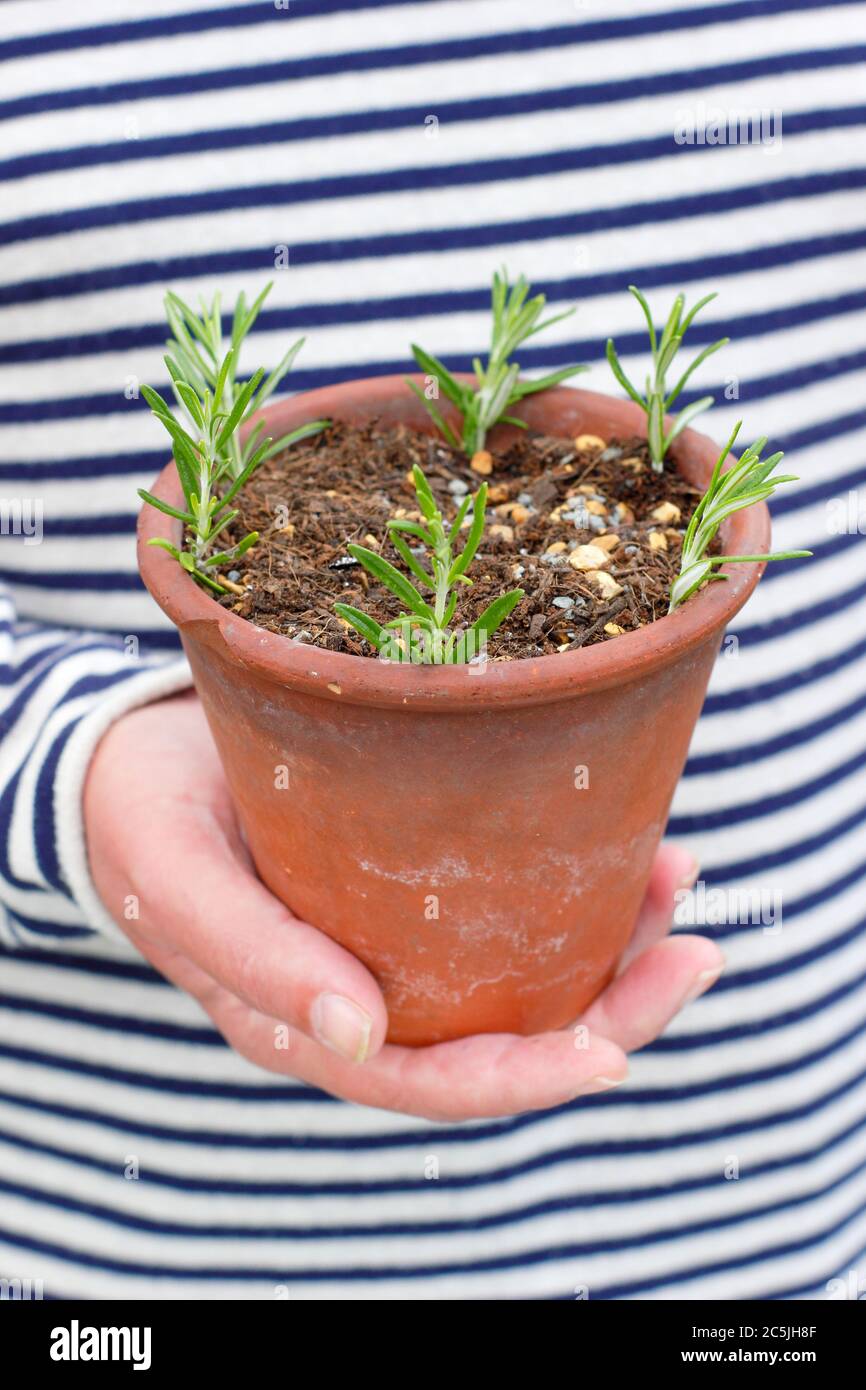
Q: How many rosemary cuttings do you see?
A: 6